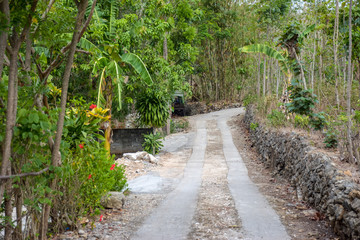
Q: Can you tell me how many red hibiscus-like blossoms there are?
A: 5